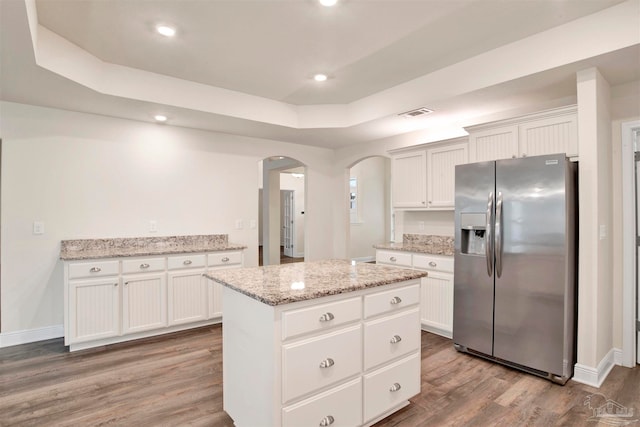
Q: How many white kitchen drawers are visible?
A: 12